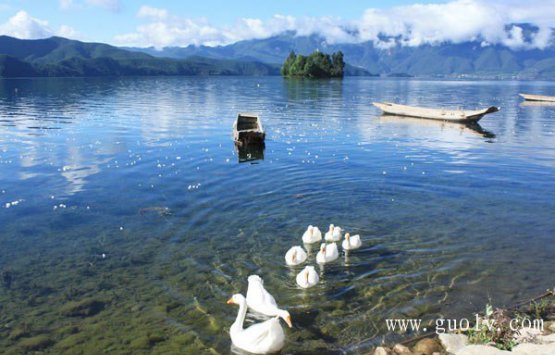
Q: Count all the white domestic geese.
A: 8